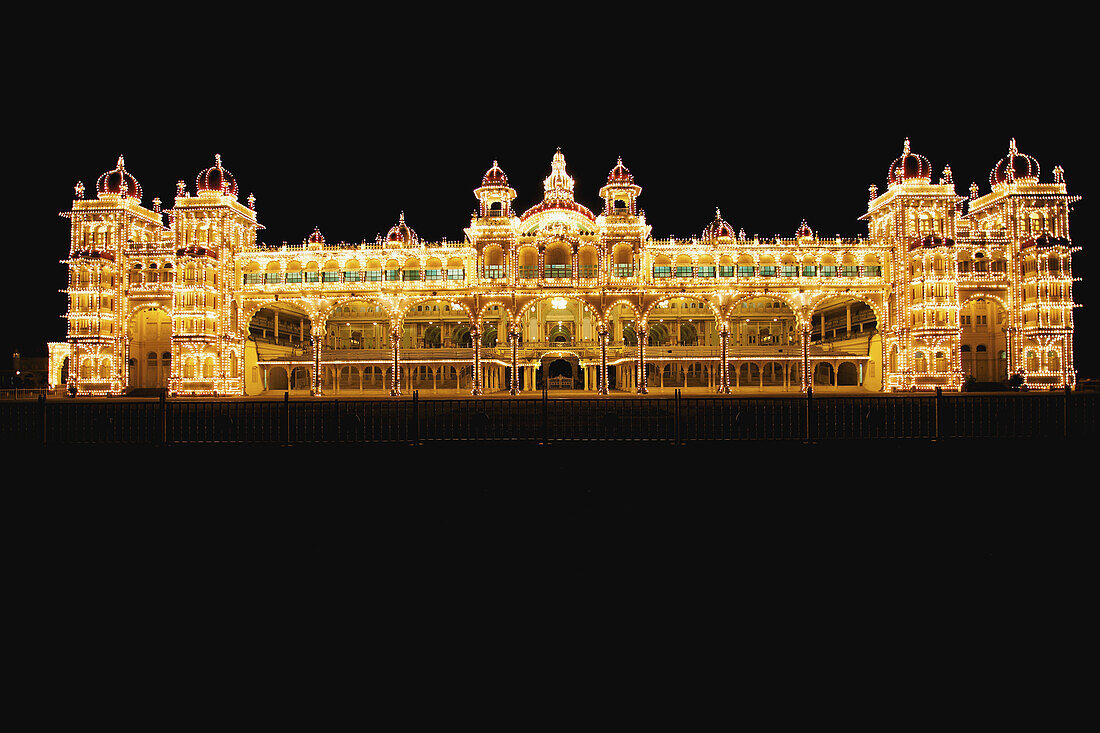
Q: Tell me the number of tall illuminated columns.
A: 8